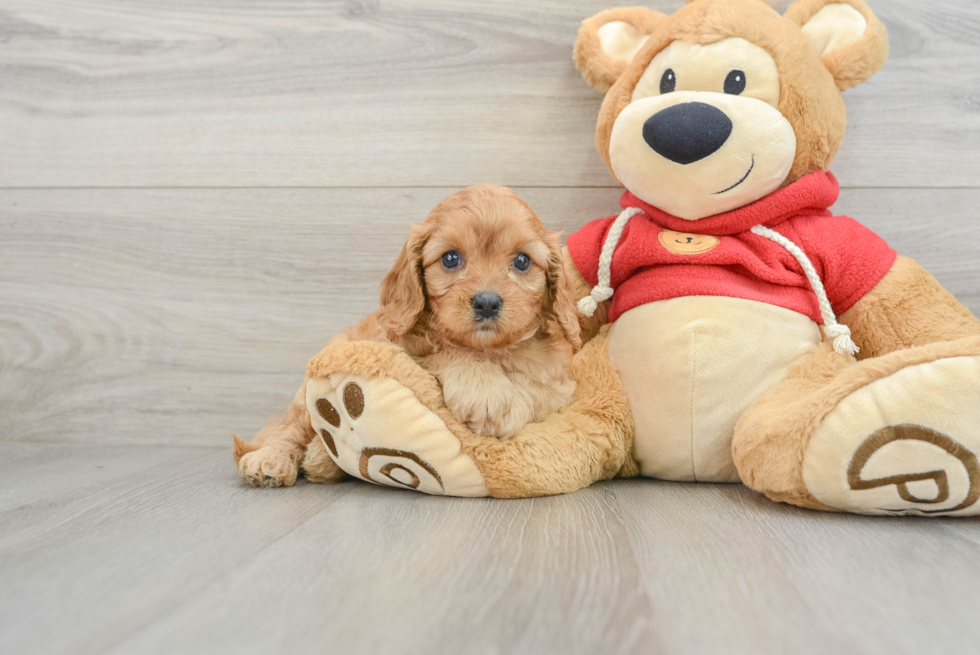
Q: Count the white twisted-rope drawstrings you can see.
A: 2